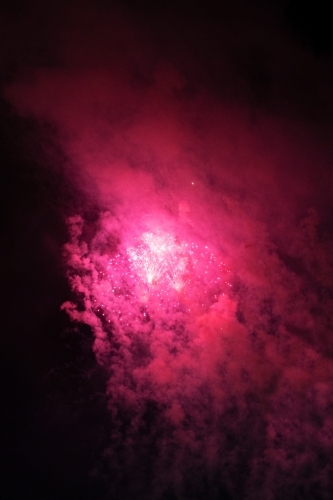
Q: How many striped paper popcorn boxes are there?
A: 0